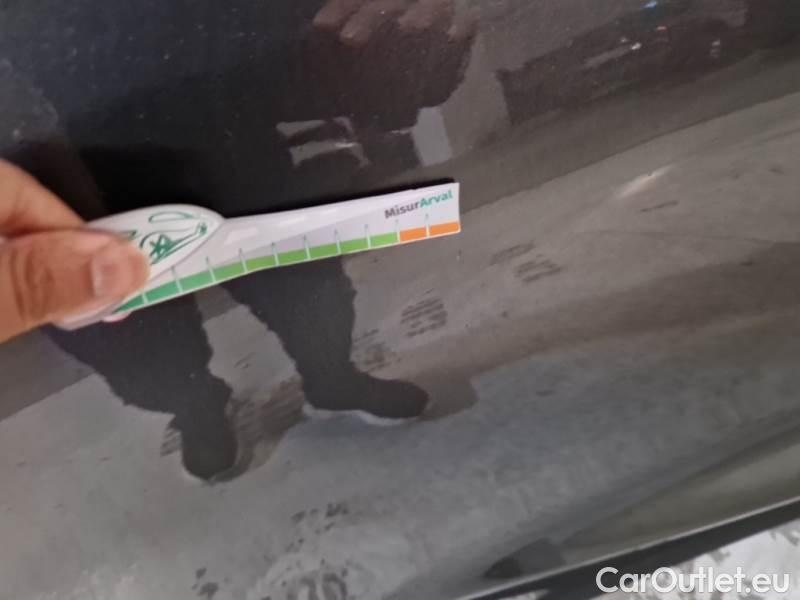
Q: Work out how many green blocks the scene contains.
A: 9